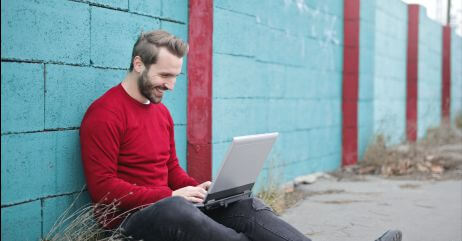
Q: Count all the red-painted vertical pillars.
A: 4